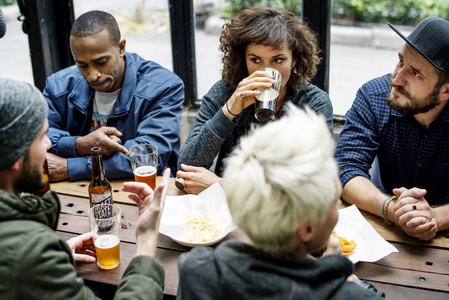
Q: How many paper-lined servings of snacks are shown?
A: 2